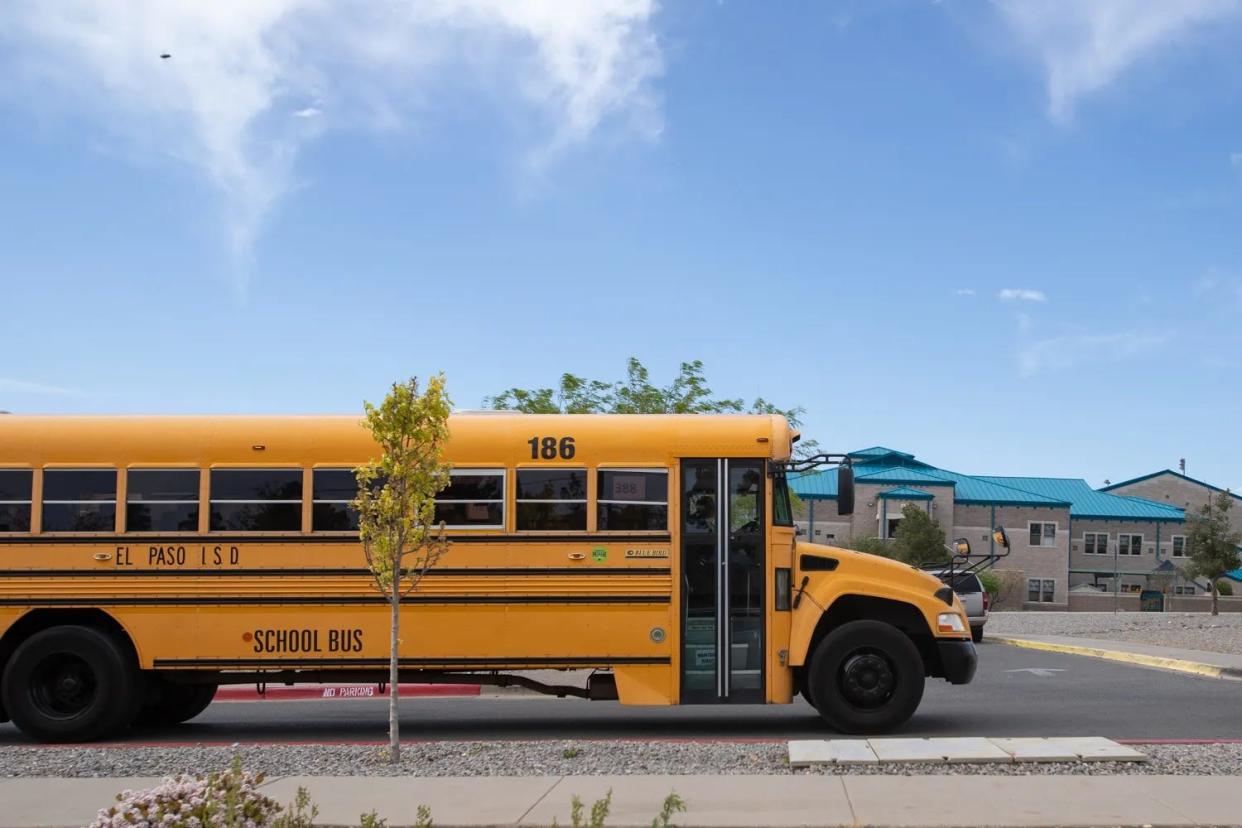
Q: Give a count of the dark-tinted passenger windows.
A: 8